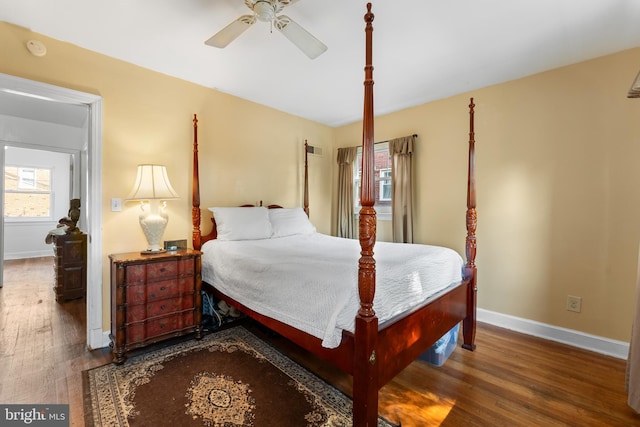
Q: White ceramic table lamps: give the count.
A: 1